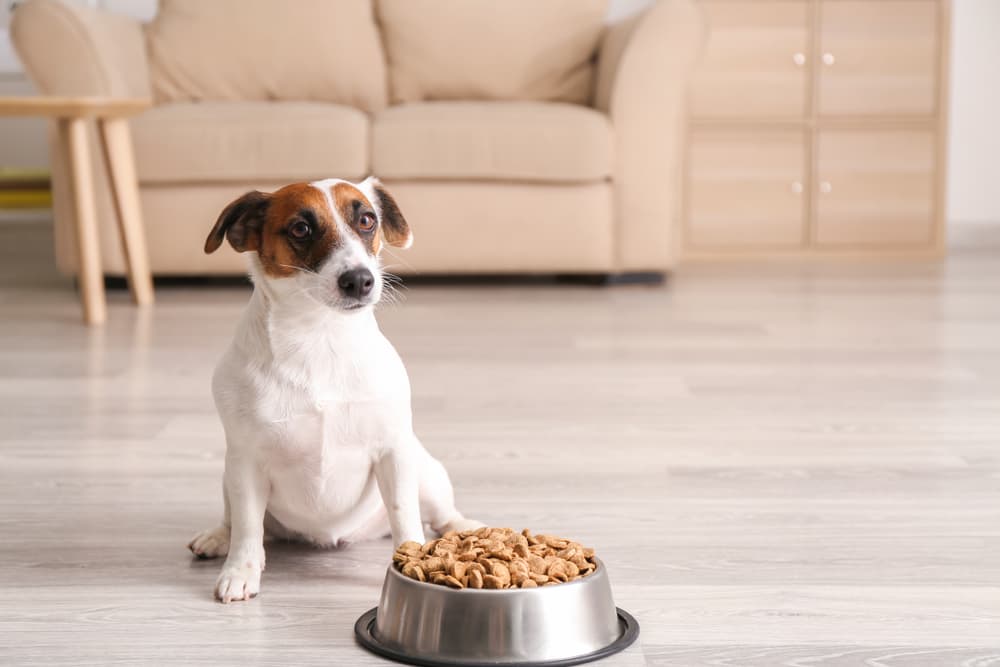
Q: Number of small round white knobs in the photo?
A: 4